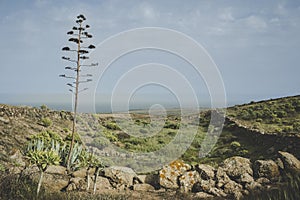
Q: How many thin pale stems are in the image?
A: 3